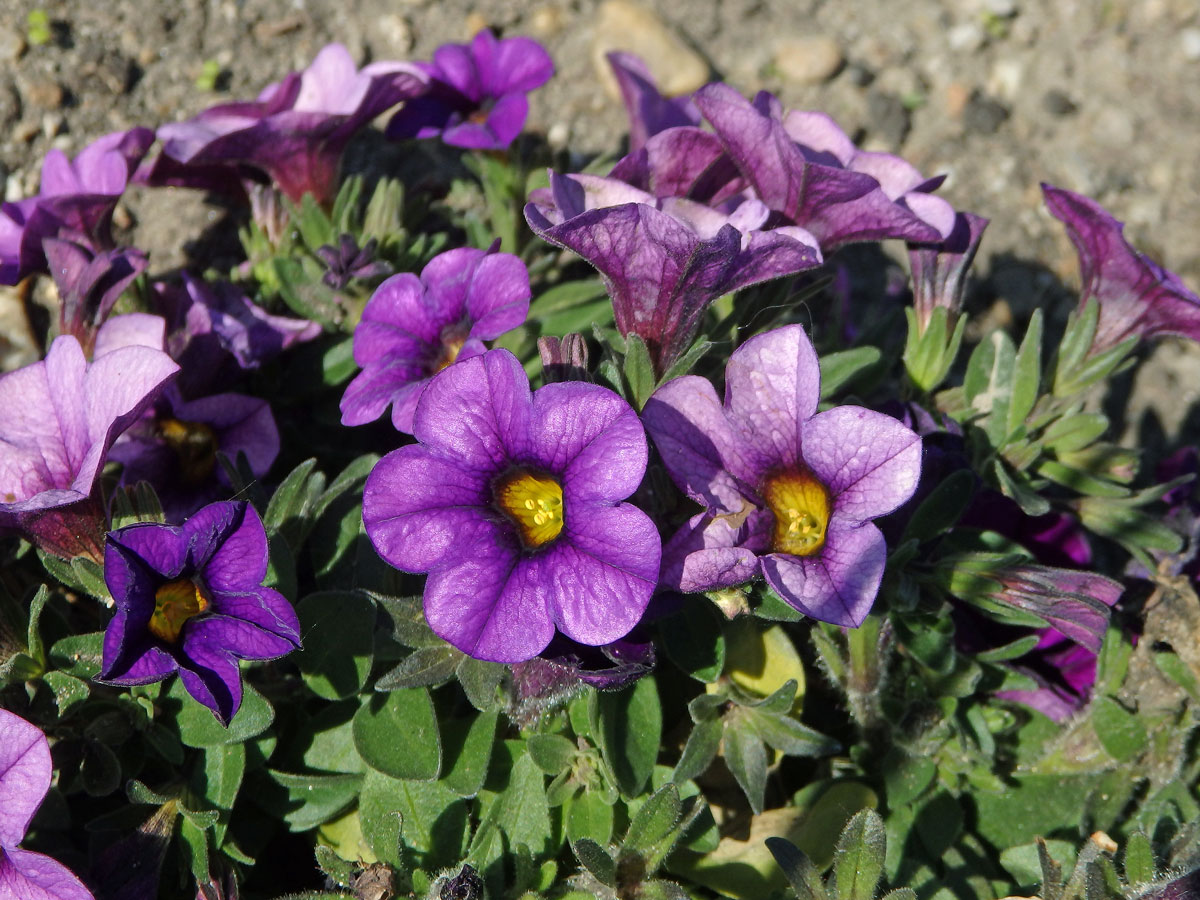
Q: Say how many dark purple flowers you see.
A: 1